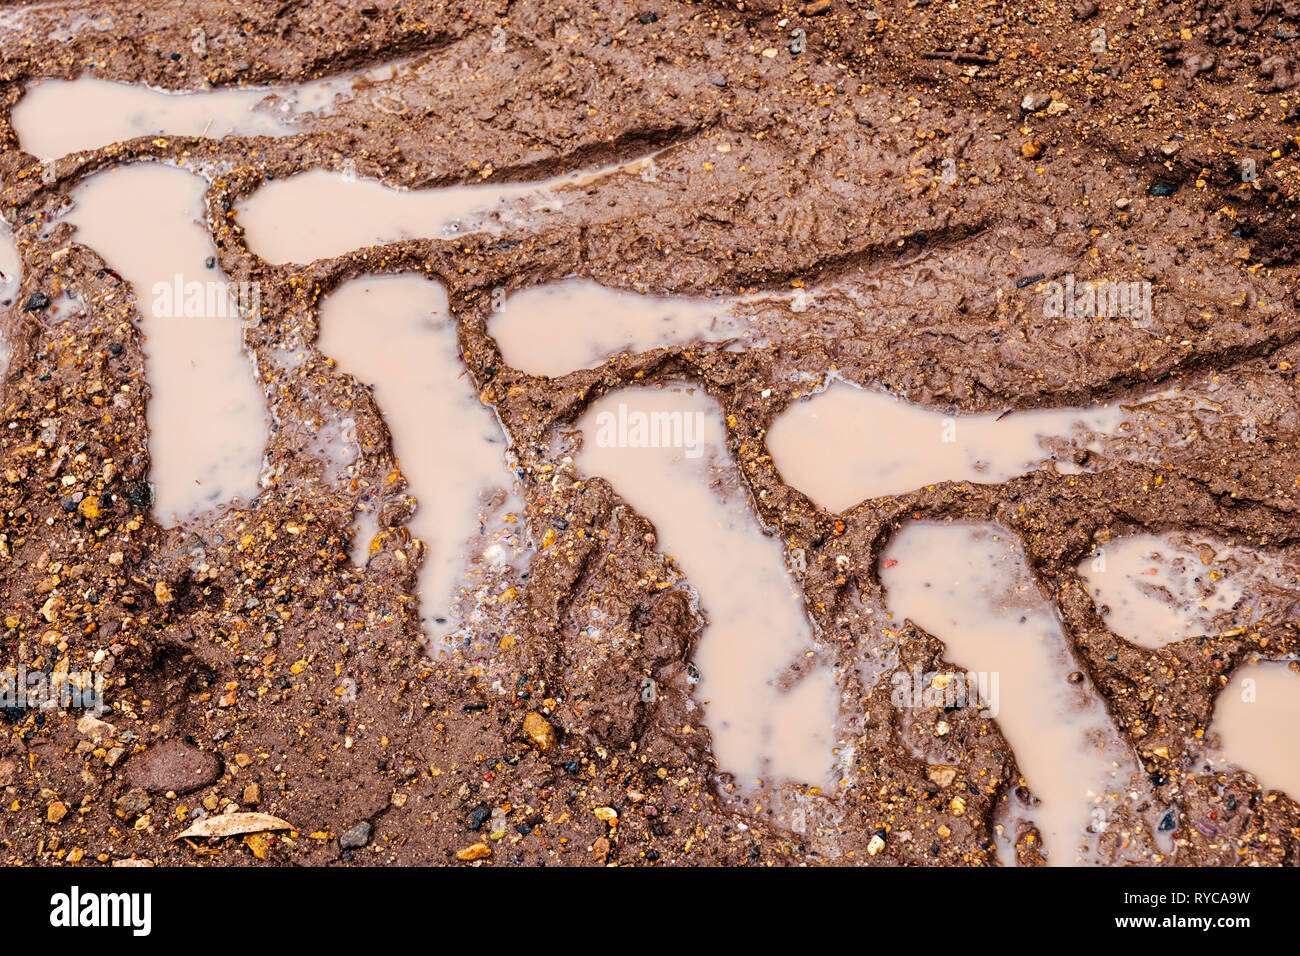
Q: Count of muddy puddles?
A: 11